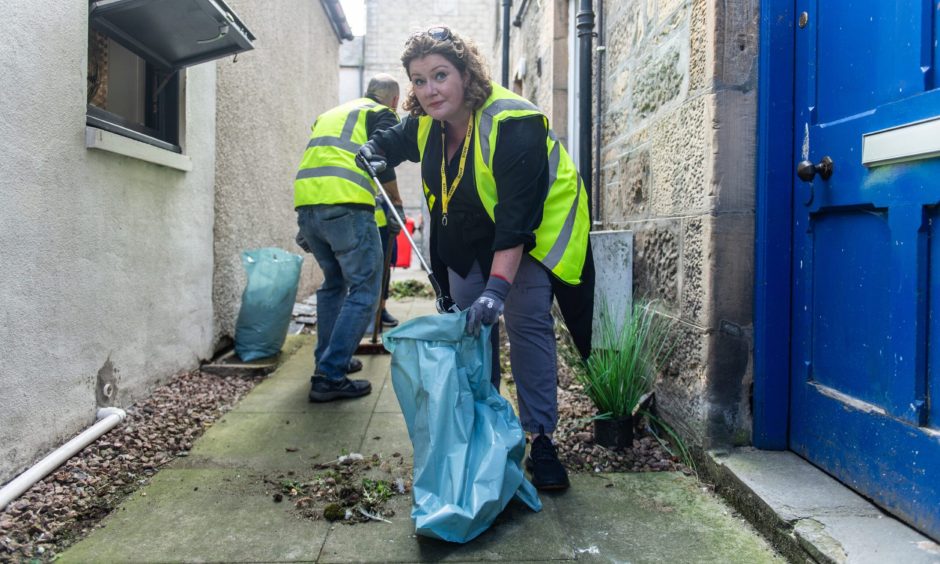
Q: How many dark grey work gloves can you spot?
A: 4